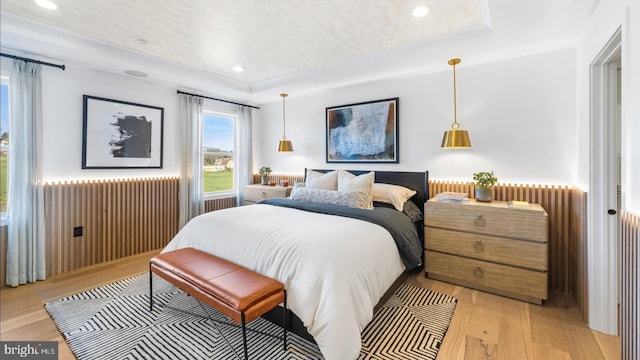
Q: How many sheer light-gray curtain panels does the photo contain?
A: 3